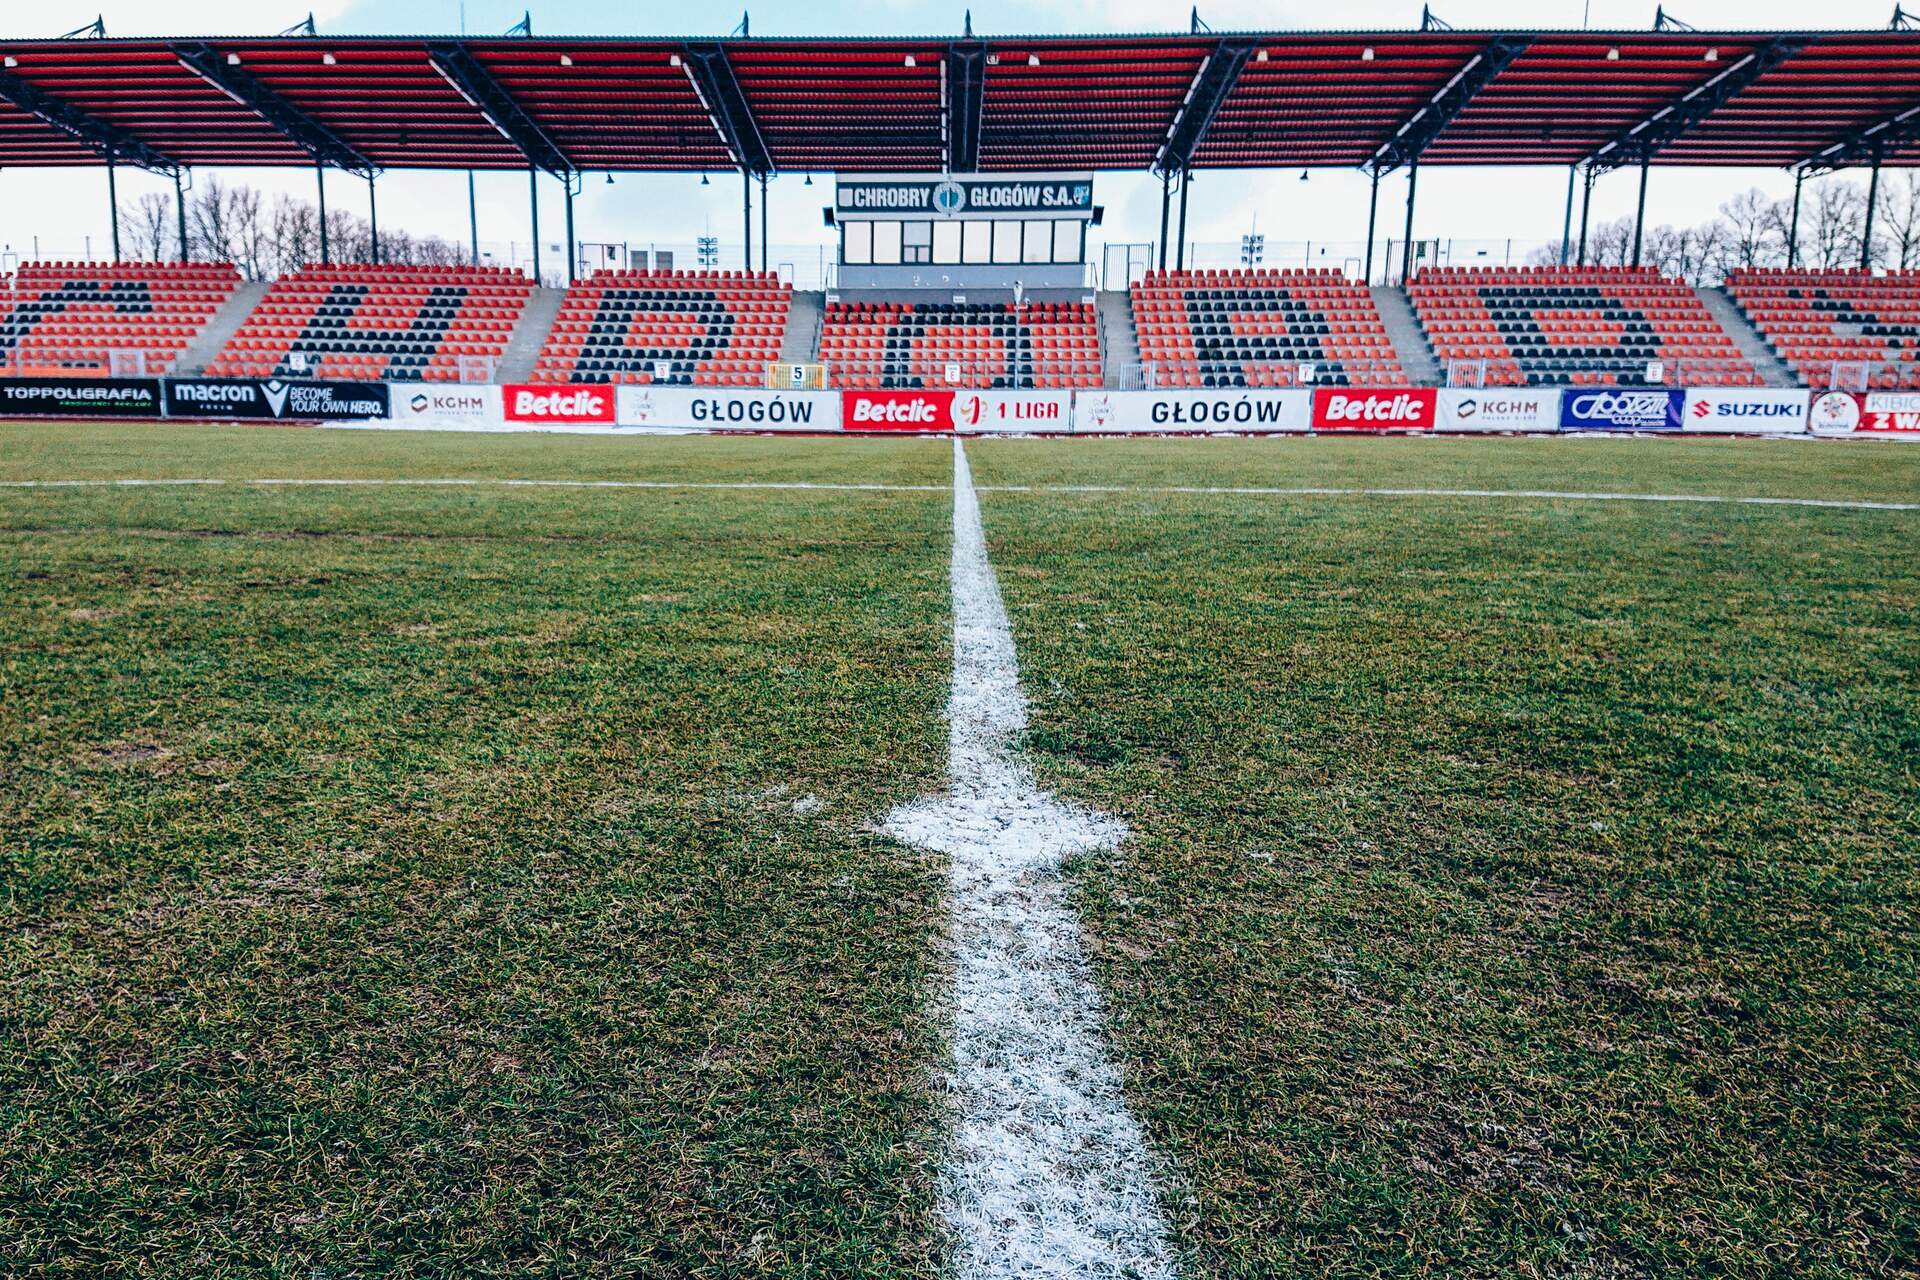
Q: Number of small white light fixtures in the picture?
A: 11